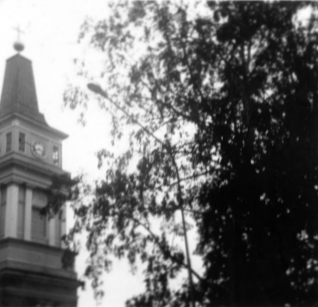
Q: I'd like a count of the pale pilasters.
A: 4